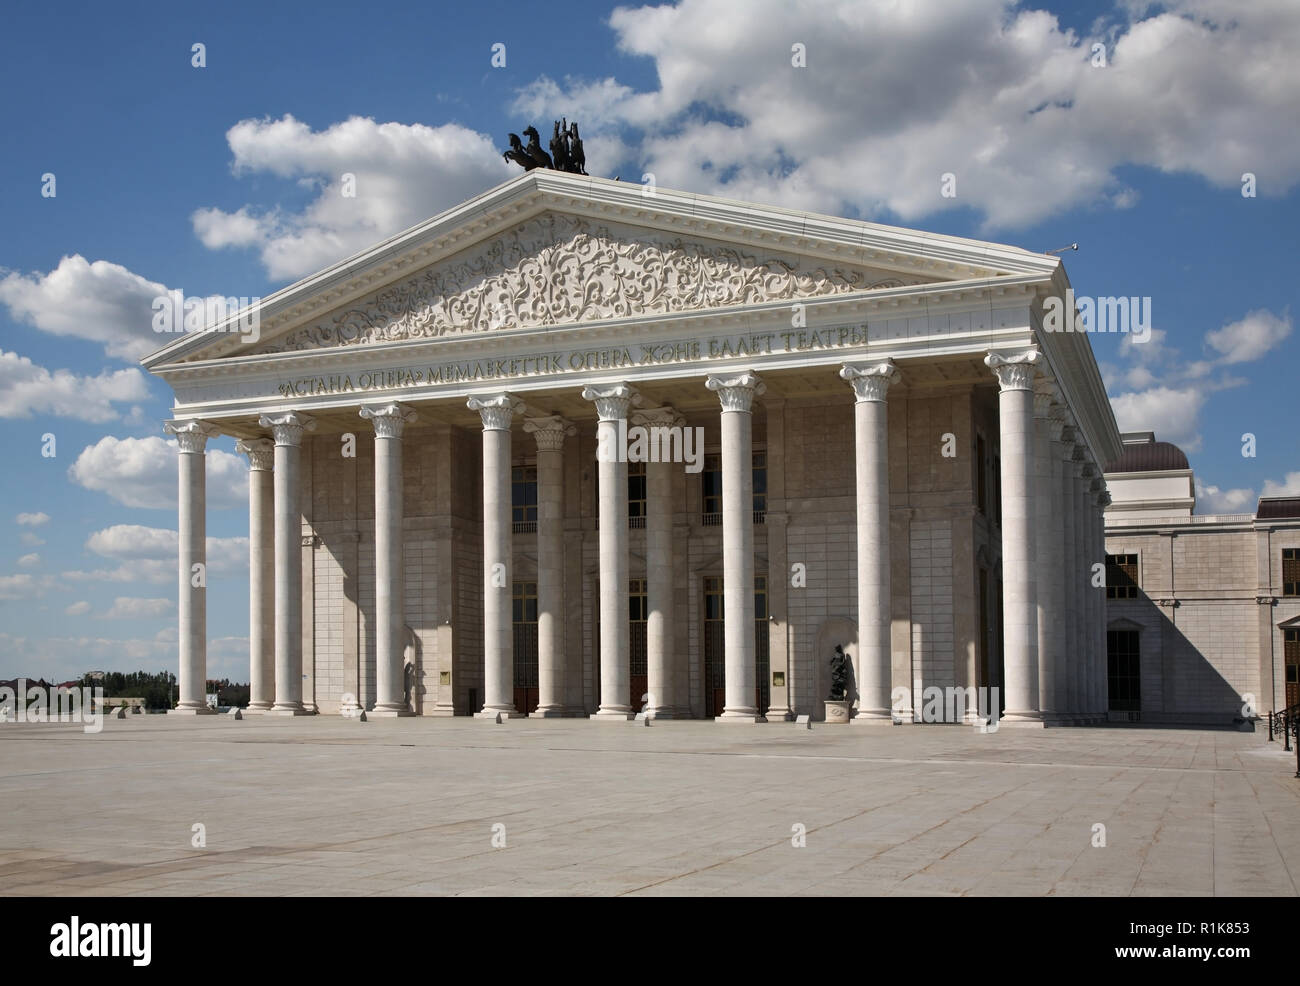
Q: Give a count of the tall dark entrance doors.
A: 3